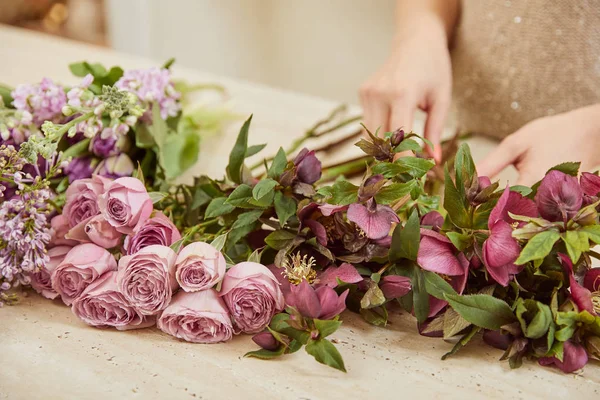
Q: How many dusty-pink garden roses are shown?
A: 11